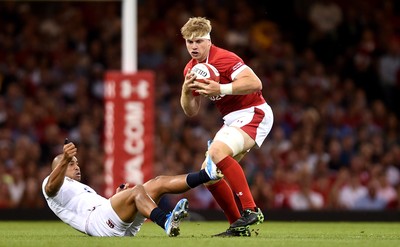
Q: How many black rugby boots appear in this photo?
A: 2